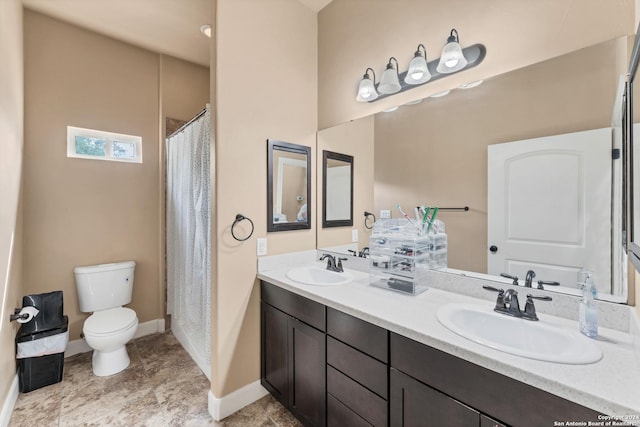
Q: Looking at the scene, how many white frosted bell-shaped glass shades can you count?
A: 4